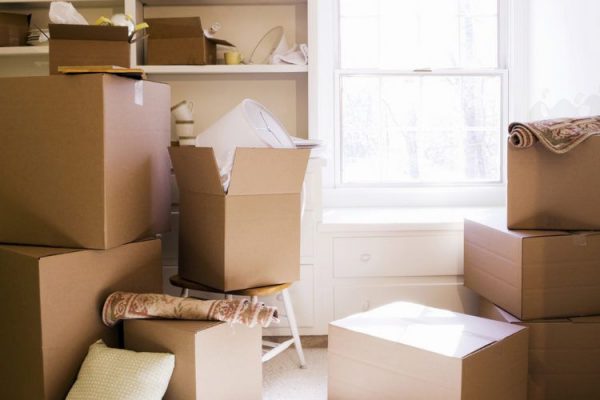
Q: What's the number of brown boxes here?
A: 11